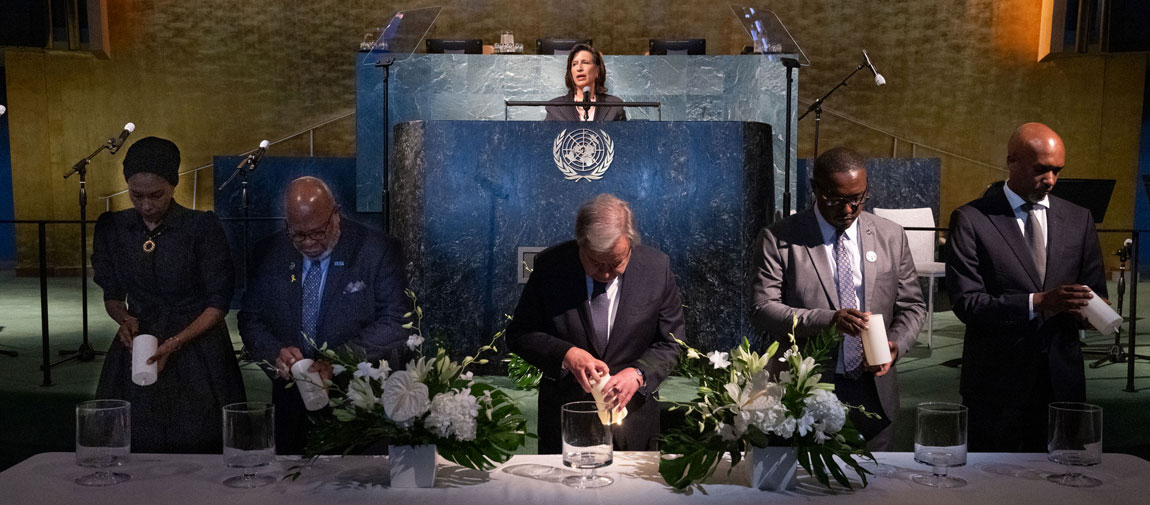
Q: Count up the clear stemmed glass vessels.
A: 5